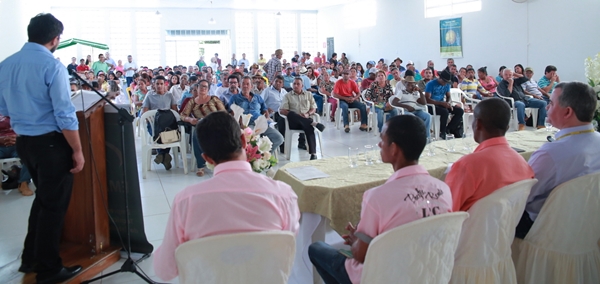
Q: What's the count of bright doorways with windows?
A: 1